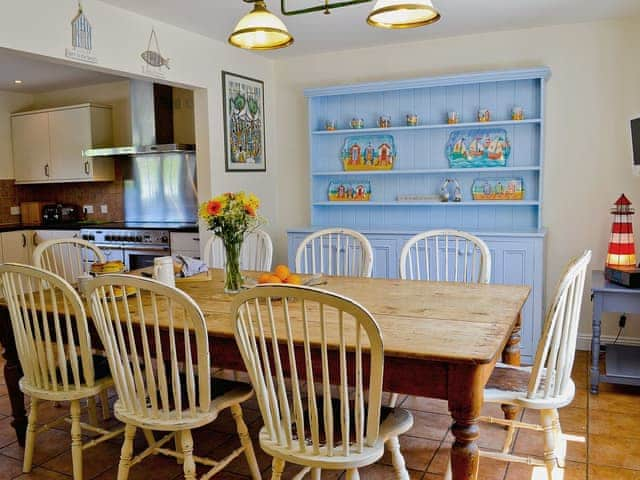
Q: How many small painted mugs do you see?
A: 7